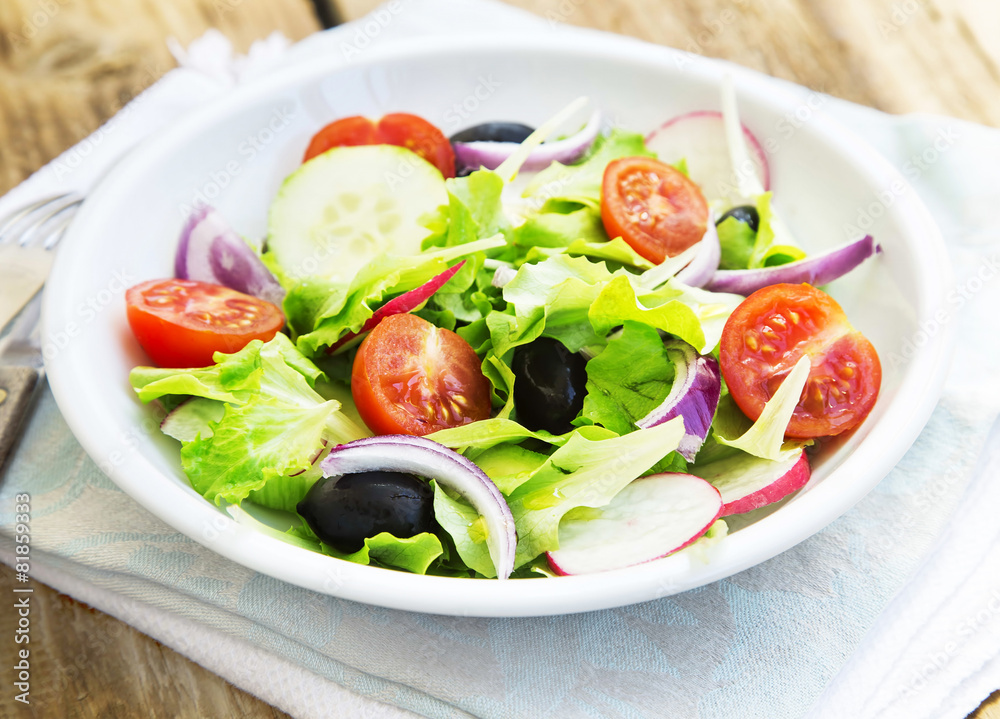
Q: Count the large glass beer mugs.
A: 0